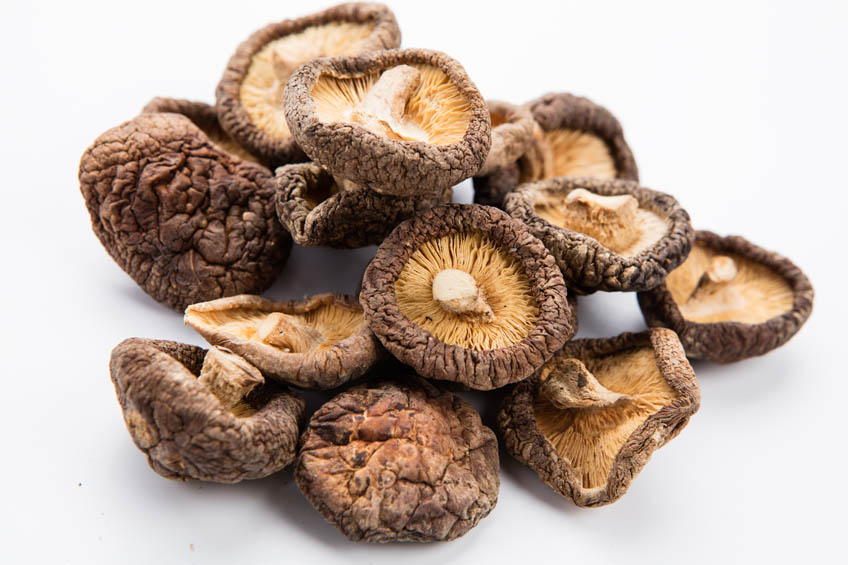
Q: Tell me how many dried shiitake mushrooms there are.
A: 14